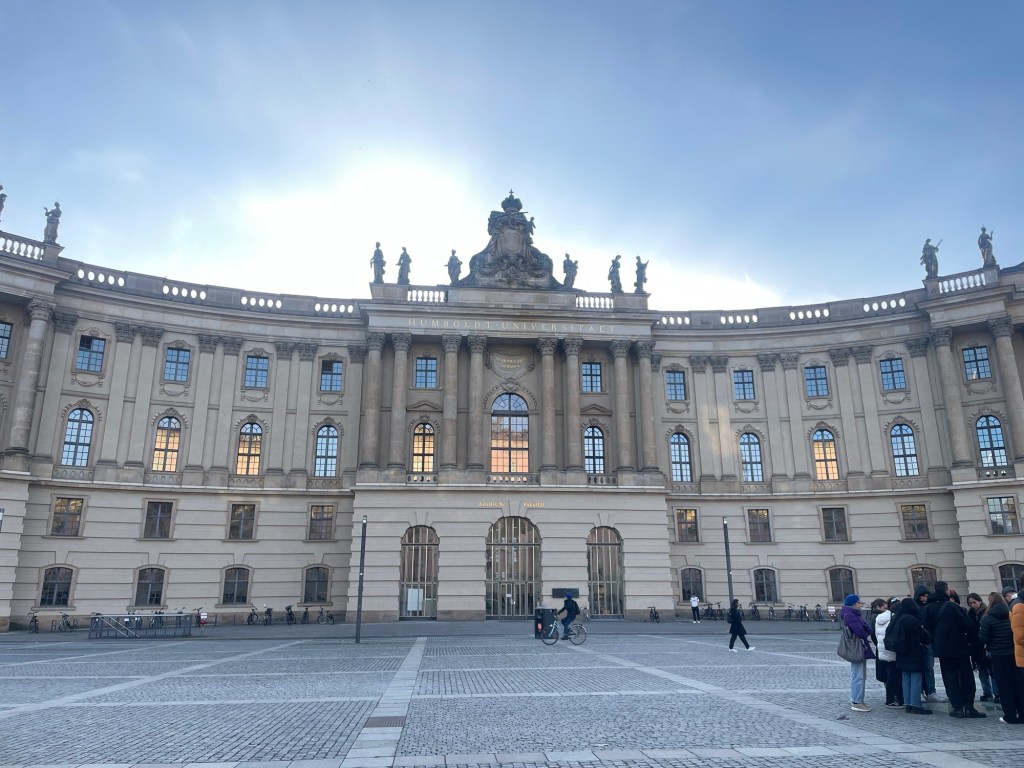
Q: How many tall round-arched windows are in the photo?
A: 12